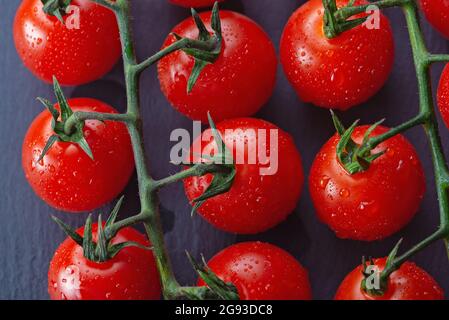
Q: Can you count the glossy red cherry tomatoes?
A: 12